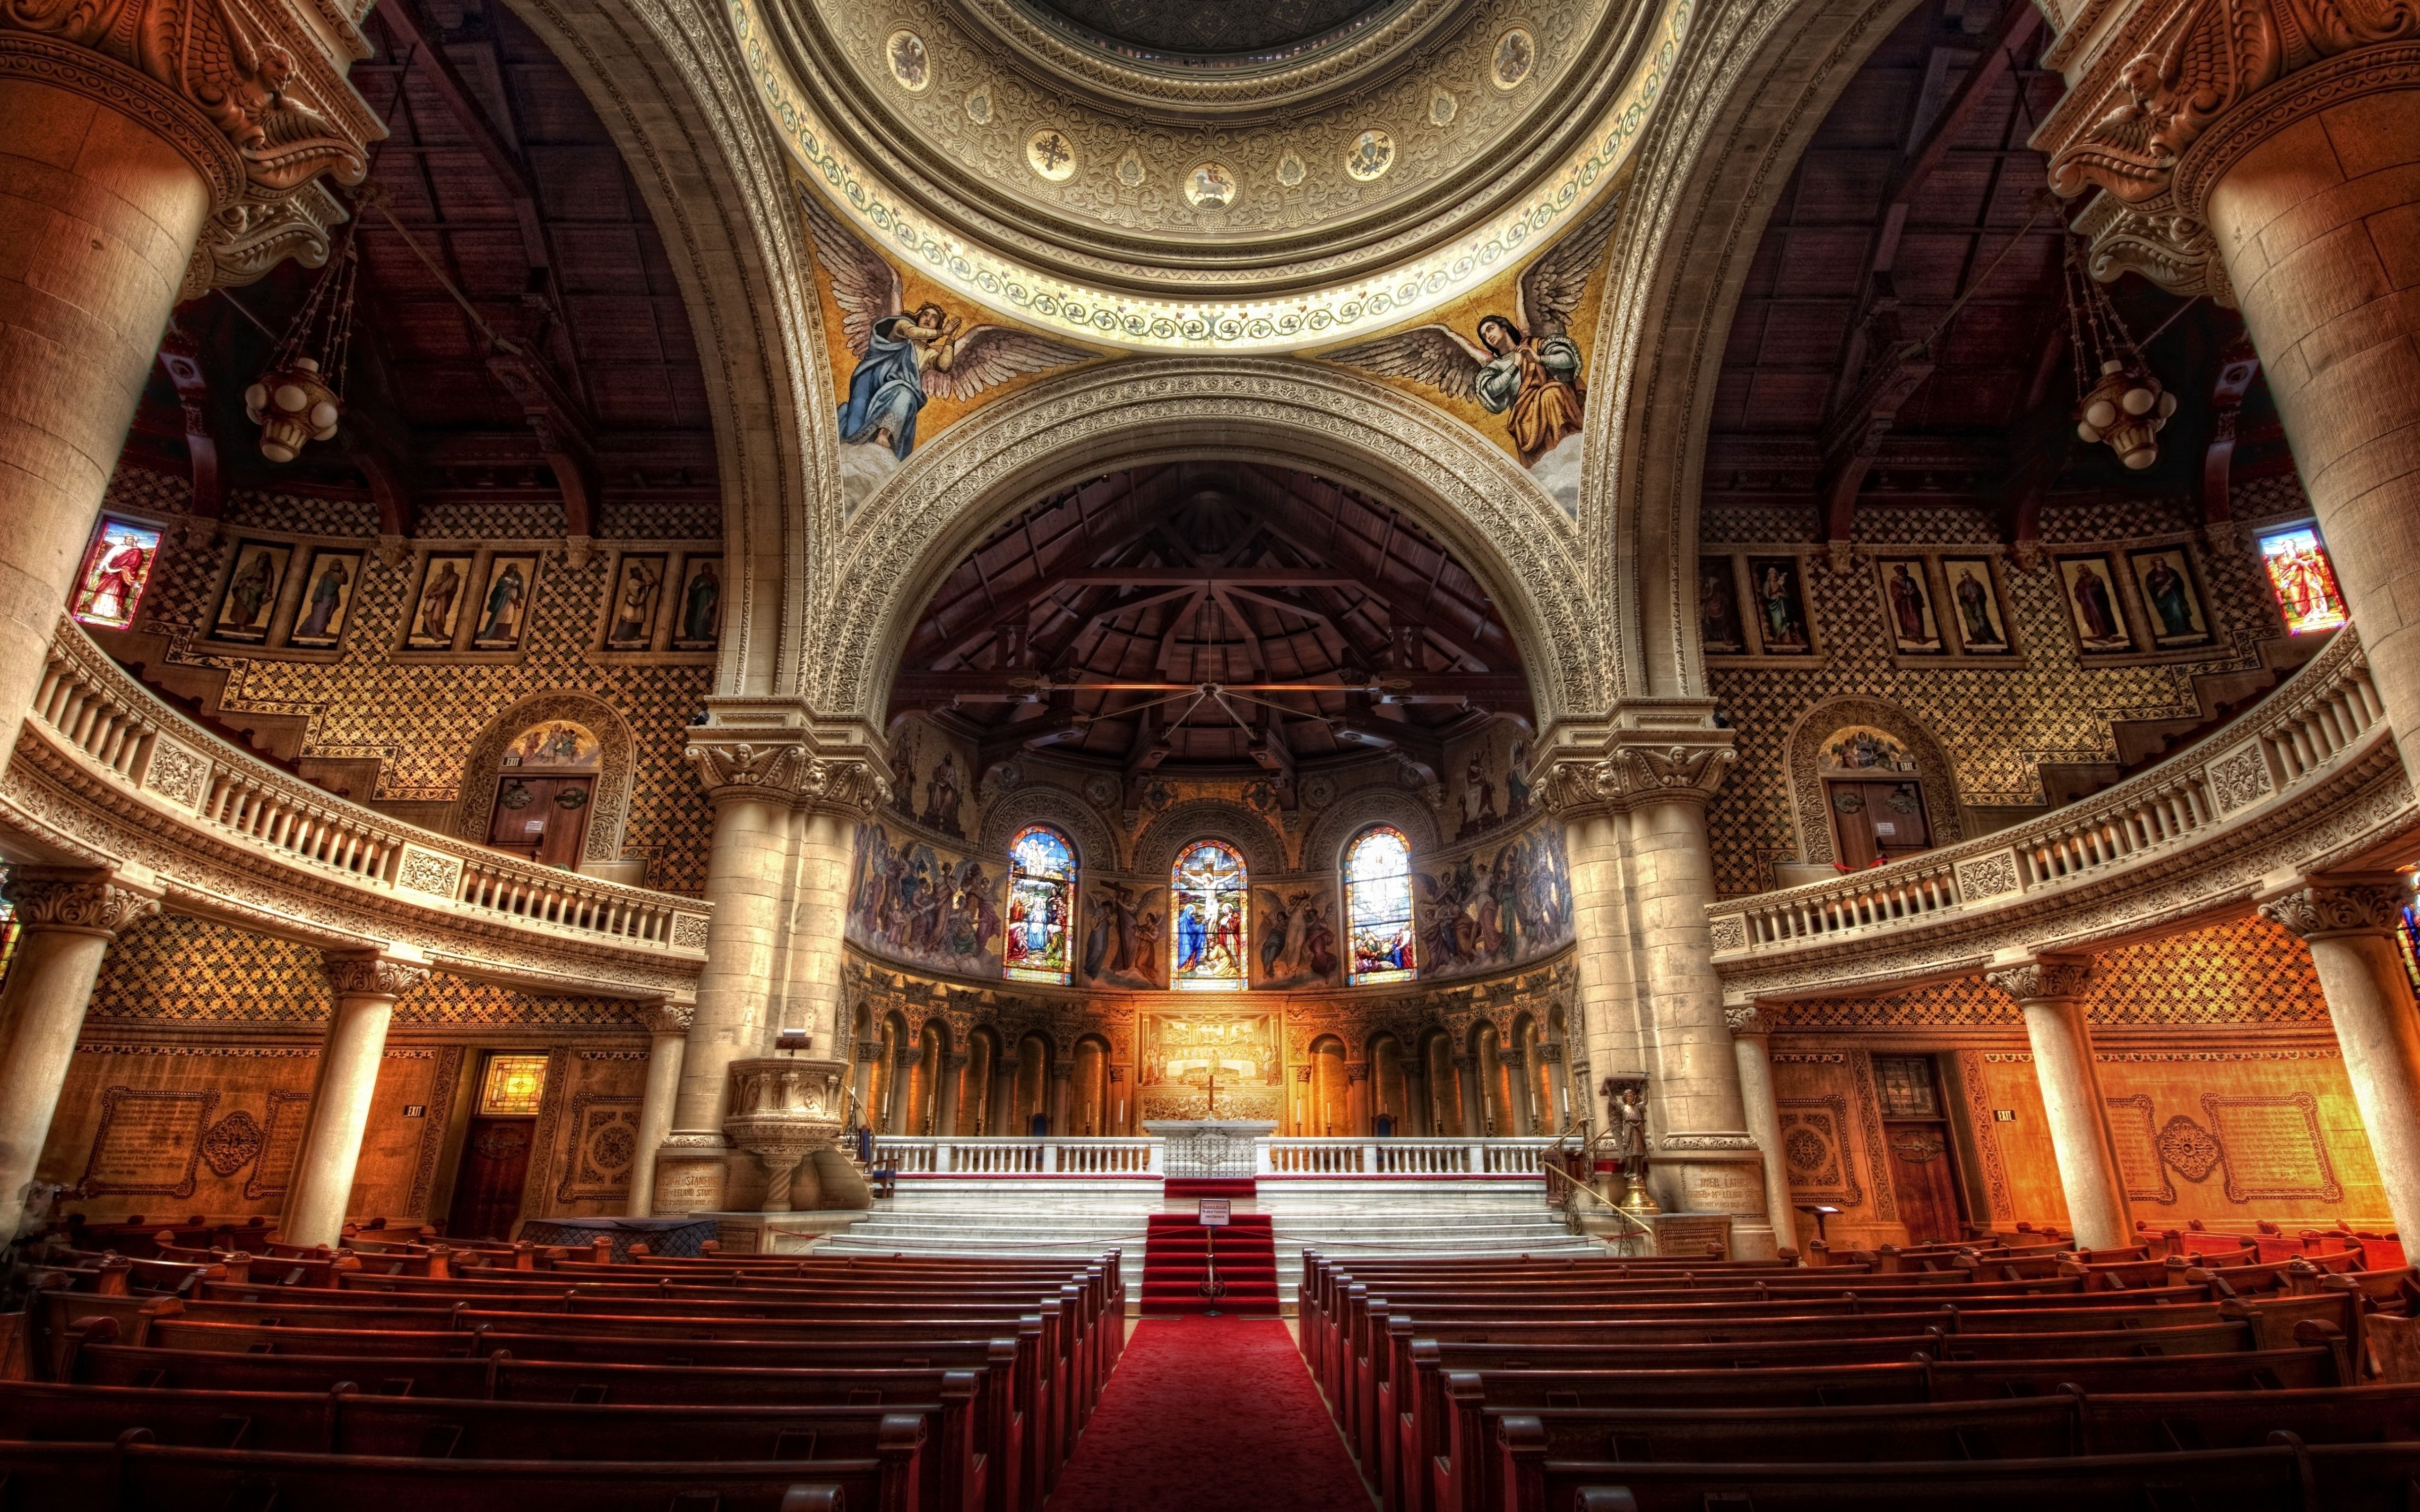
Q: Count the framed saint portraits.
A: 12